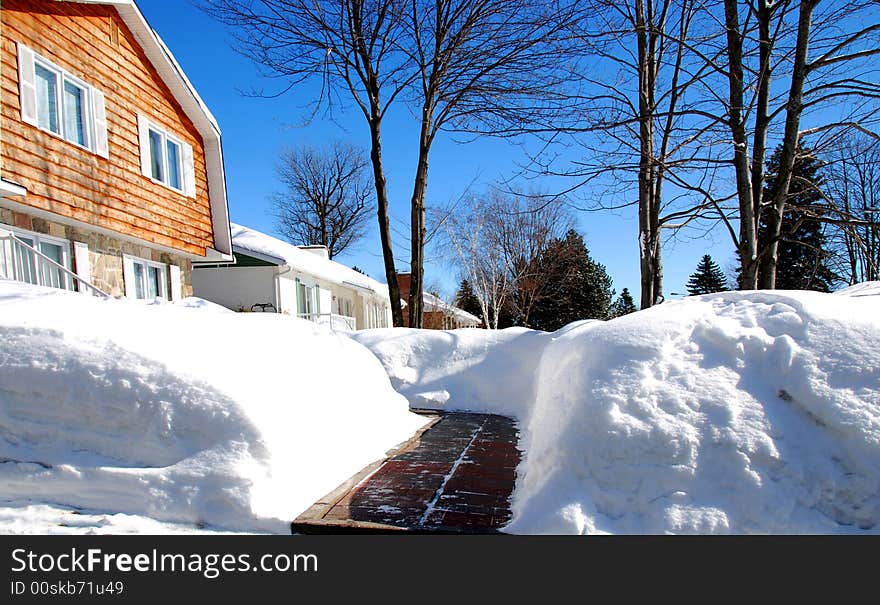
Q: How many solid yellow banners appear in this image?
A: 0